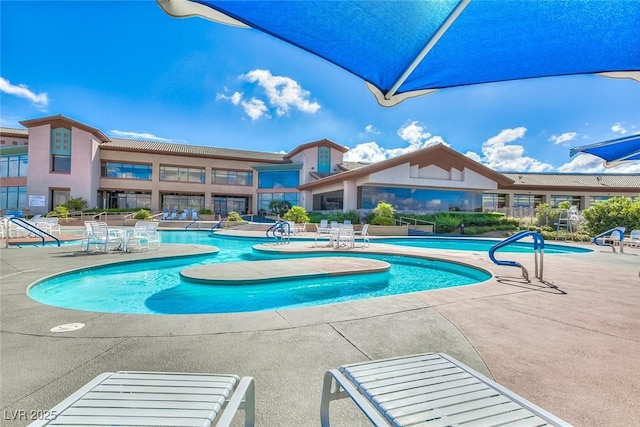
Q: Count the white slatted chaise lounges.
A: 2